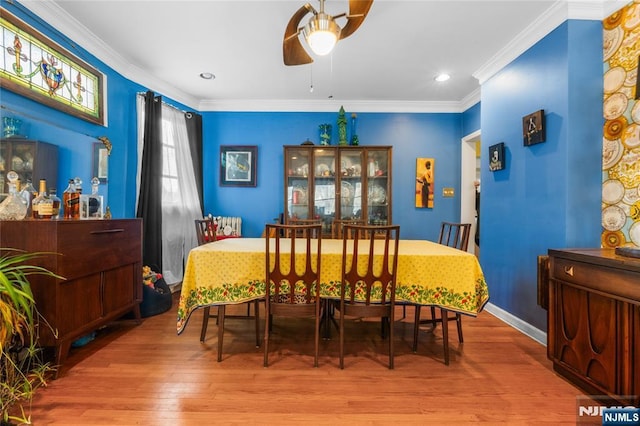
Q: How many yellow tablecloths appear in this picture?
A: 1